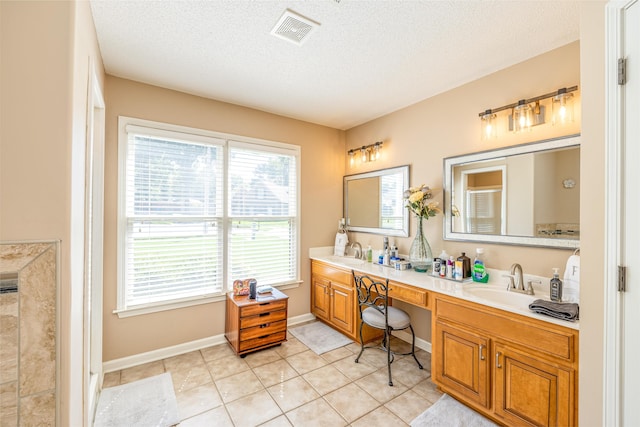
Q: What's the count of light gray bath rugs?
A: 3